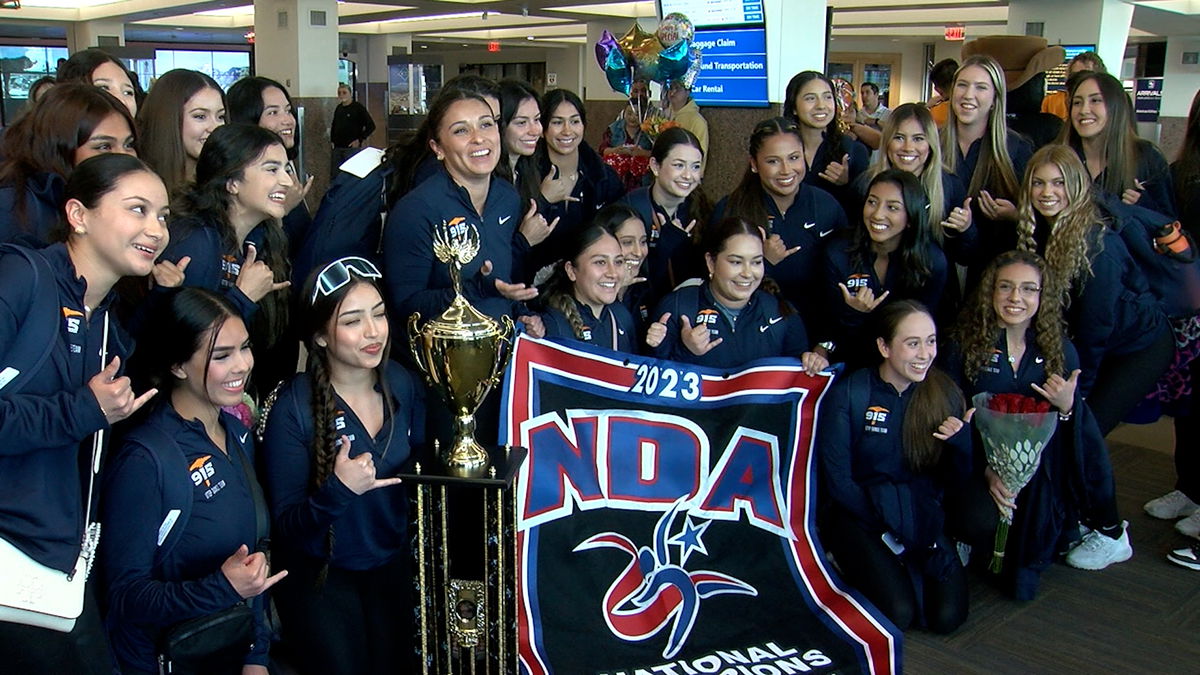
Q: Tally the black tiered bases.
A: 1